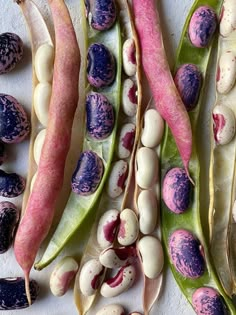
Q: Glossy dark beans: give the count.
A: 15